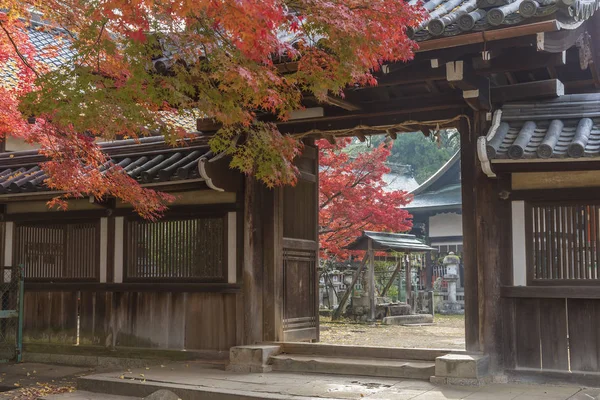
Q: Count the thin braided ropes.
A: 1